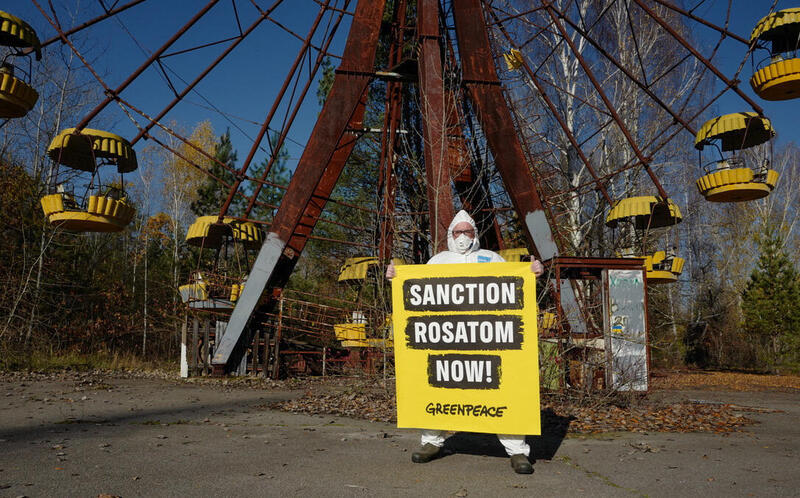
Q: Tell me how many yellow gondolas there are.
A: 8